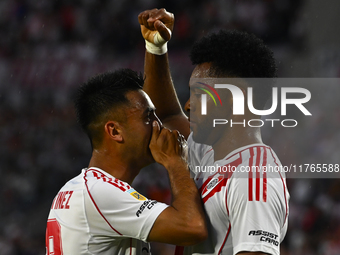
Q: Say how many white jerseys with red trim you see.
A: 2